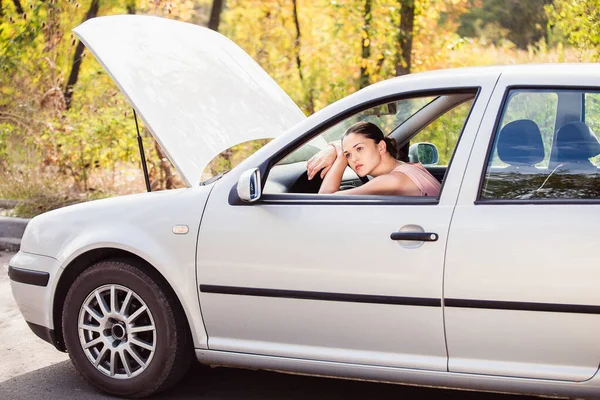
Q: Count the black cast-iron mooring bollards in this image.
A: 0